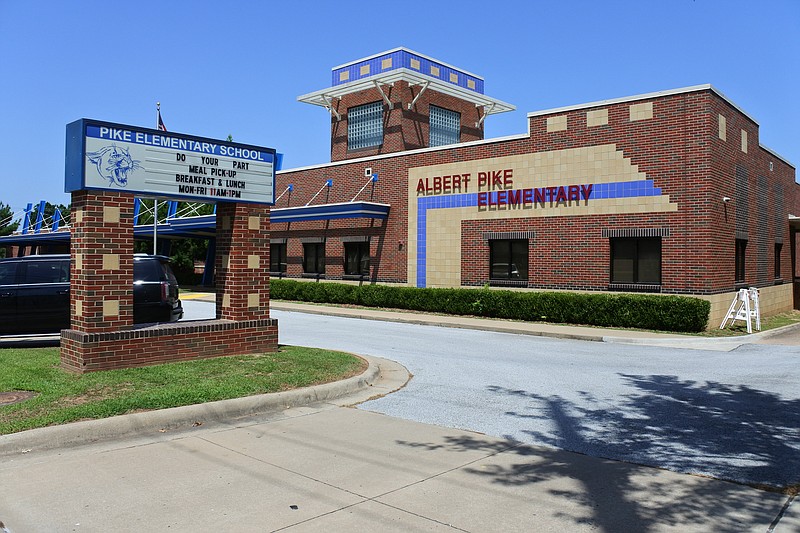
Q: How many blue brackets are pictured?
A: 3